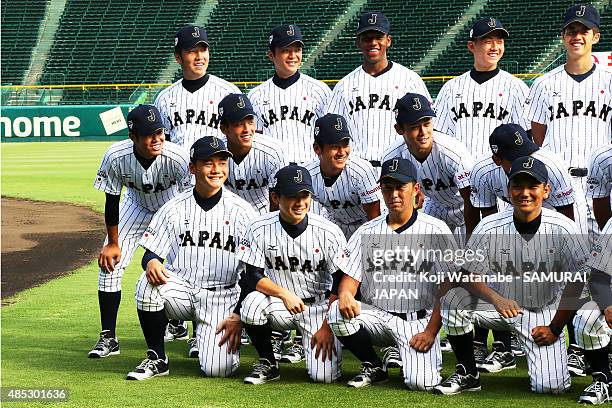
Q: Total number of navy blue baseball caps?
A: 14